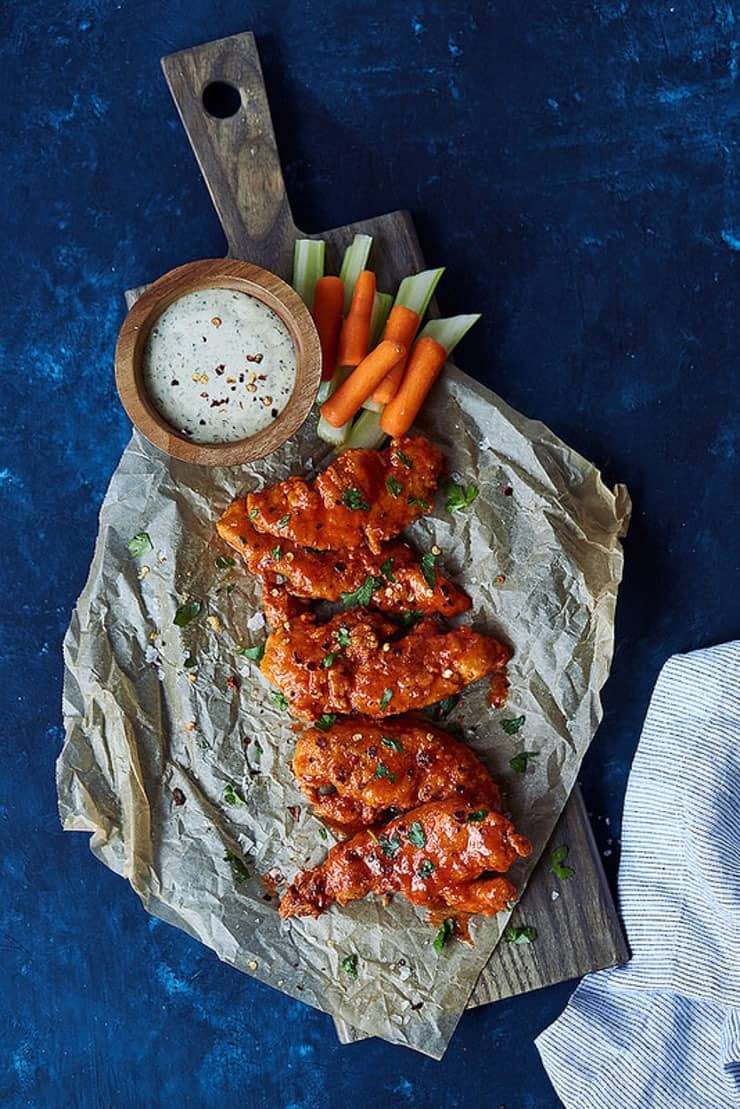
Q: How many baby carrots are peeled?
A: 5